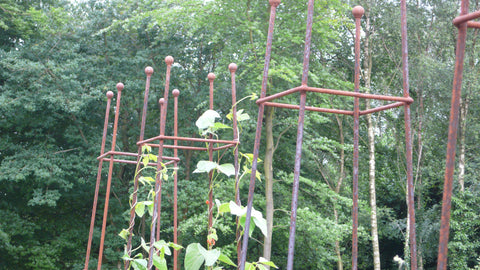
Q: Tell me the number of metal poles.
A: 13